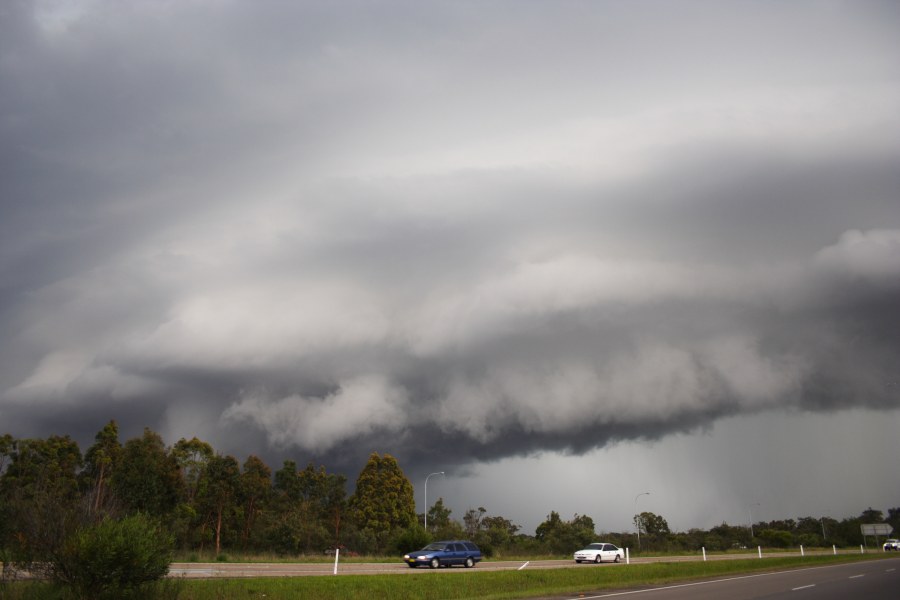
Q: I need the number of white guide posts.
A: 8